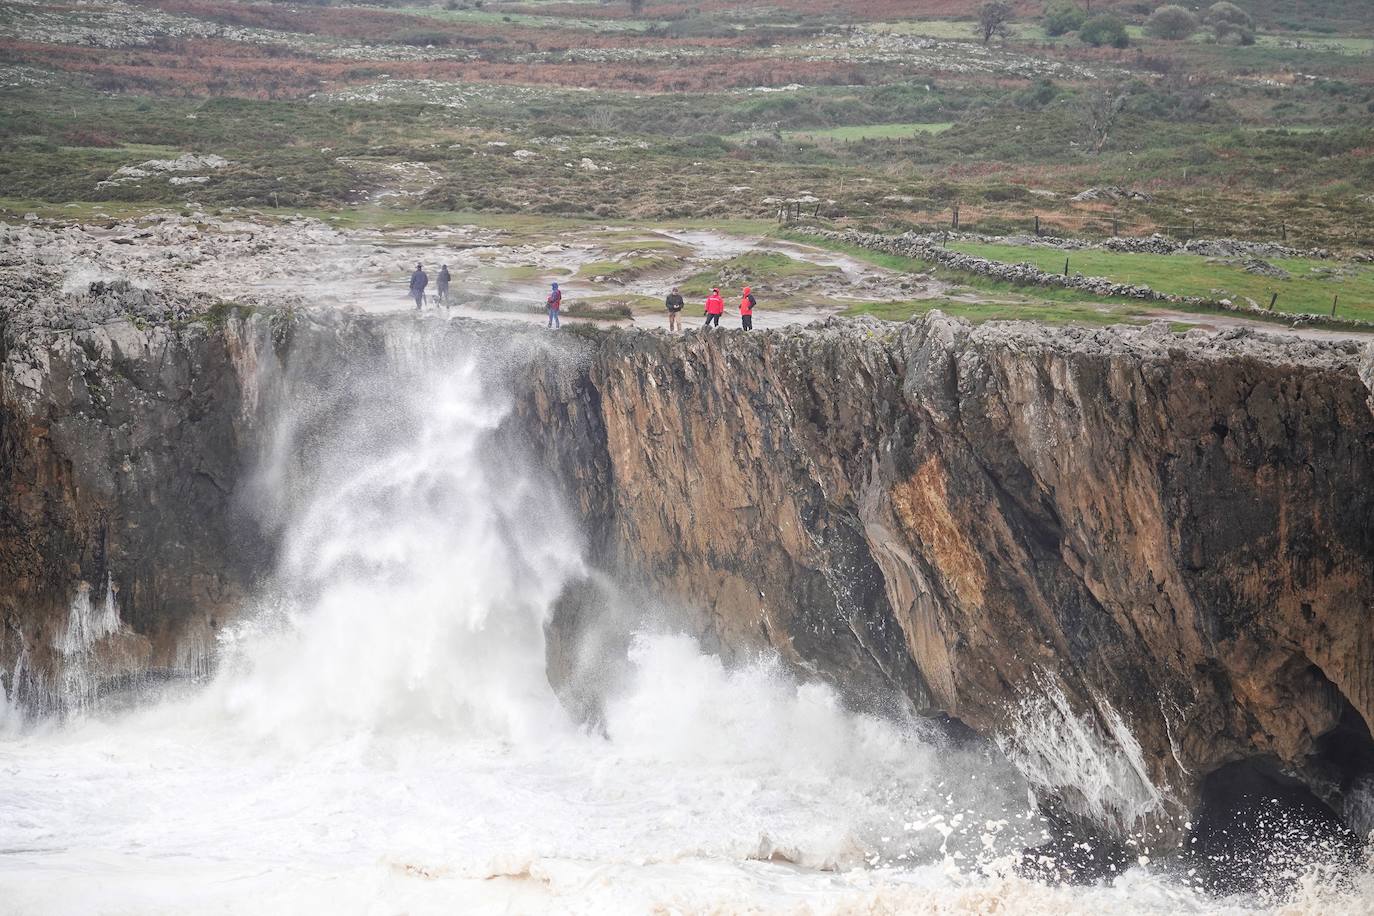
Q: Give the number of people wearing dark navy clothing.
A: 2